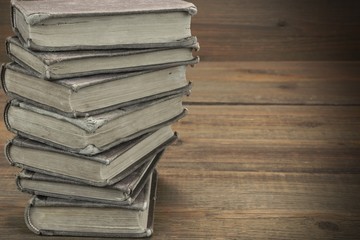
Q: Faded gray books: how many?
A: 7